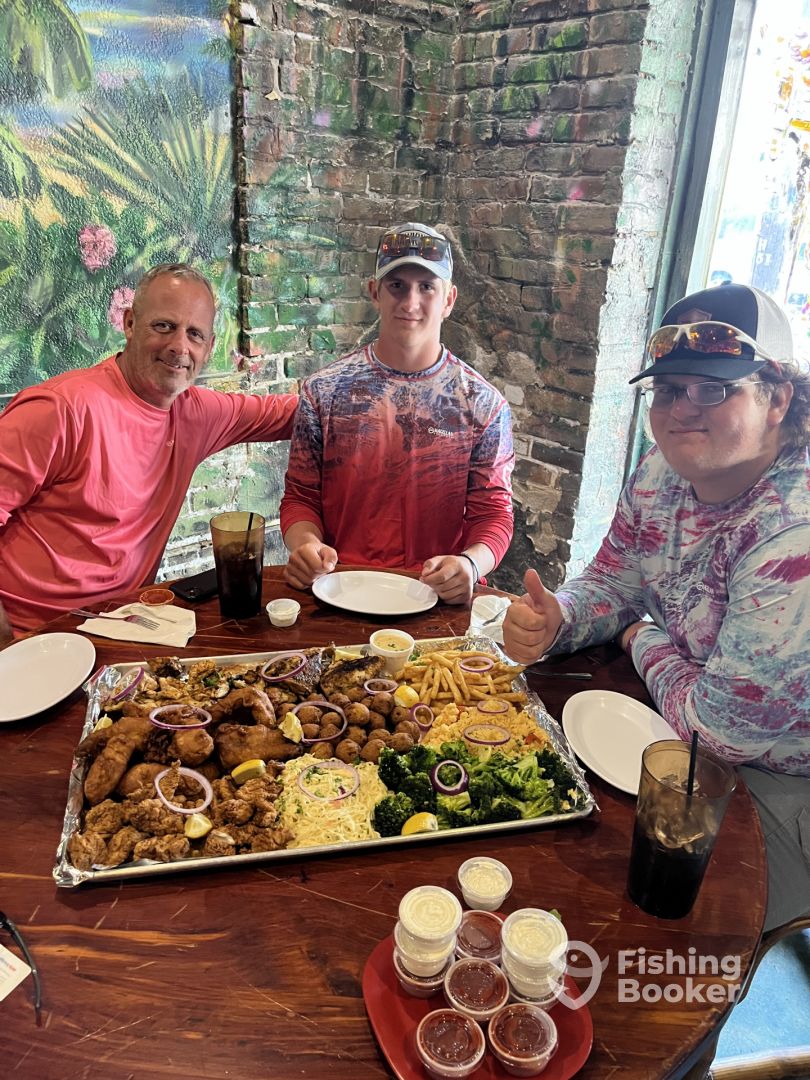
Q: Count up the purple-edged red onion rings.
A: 12